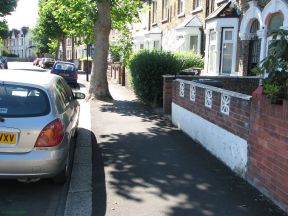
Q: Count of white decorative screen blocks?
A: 4